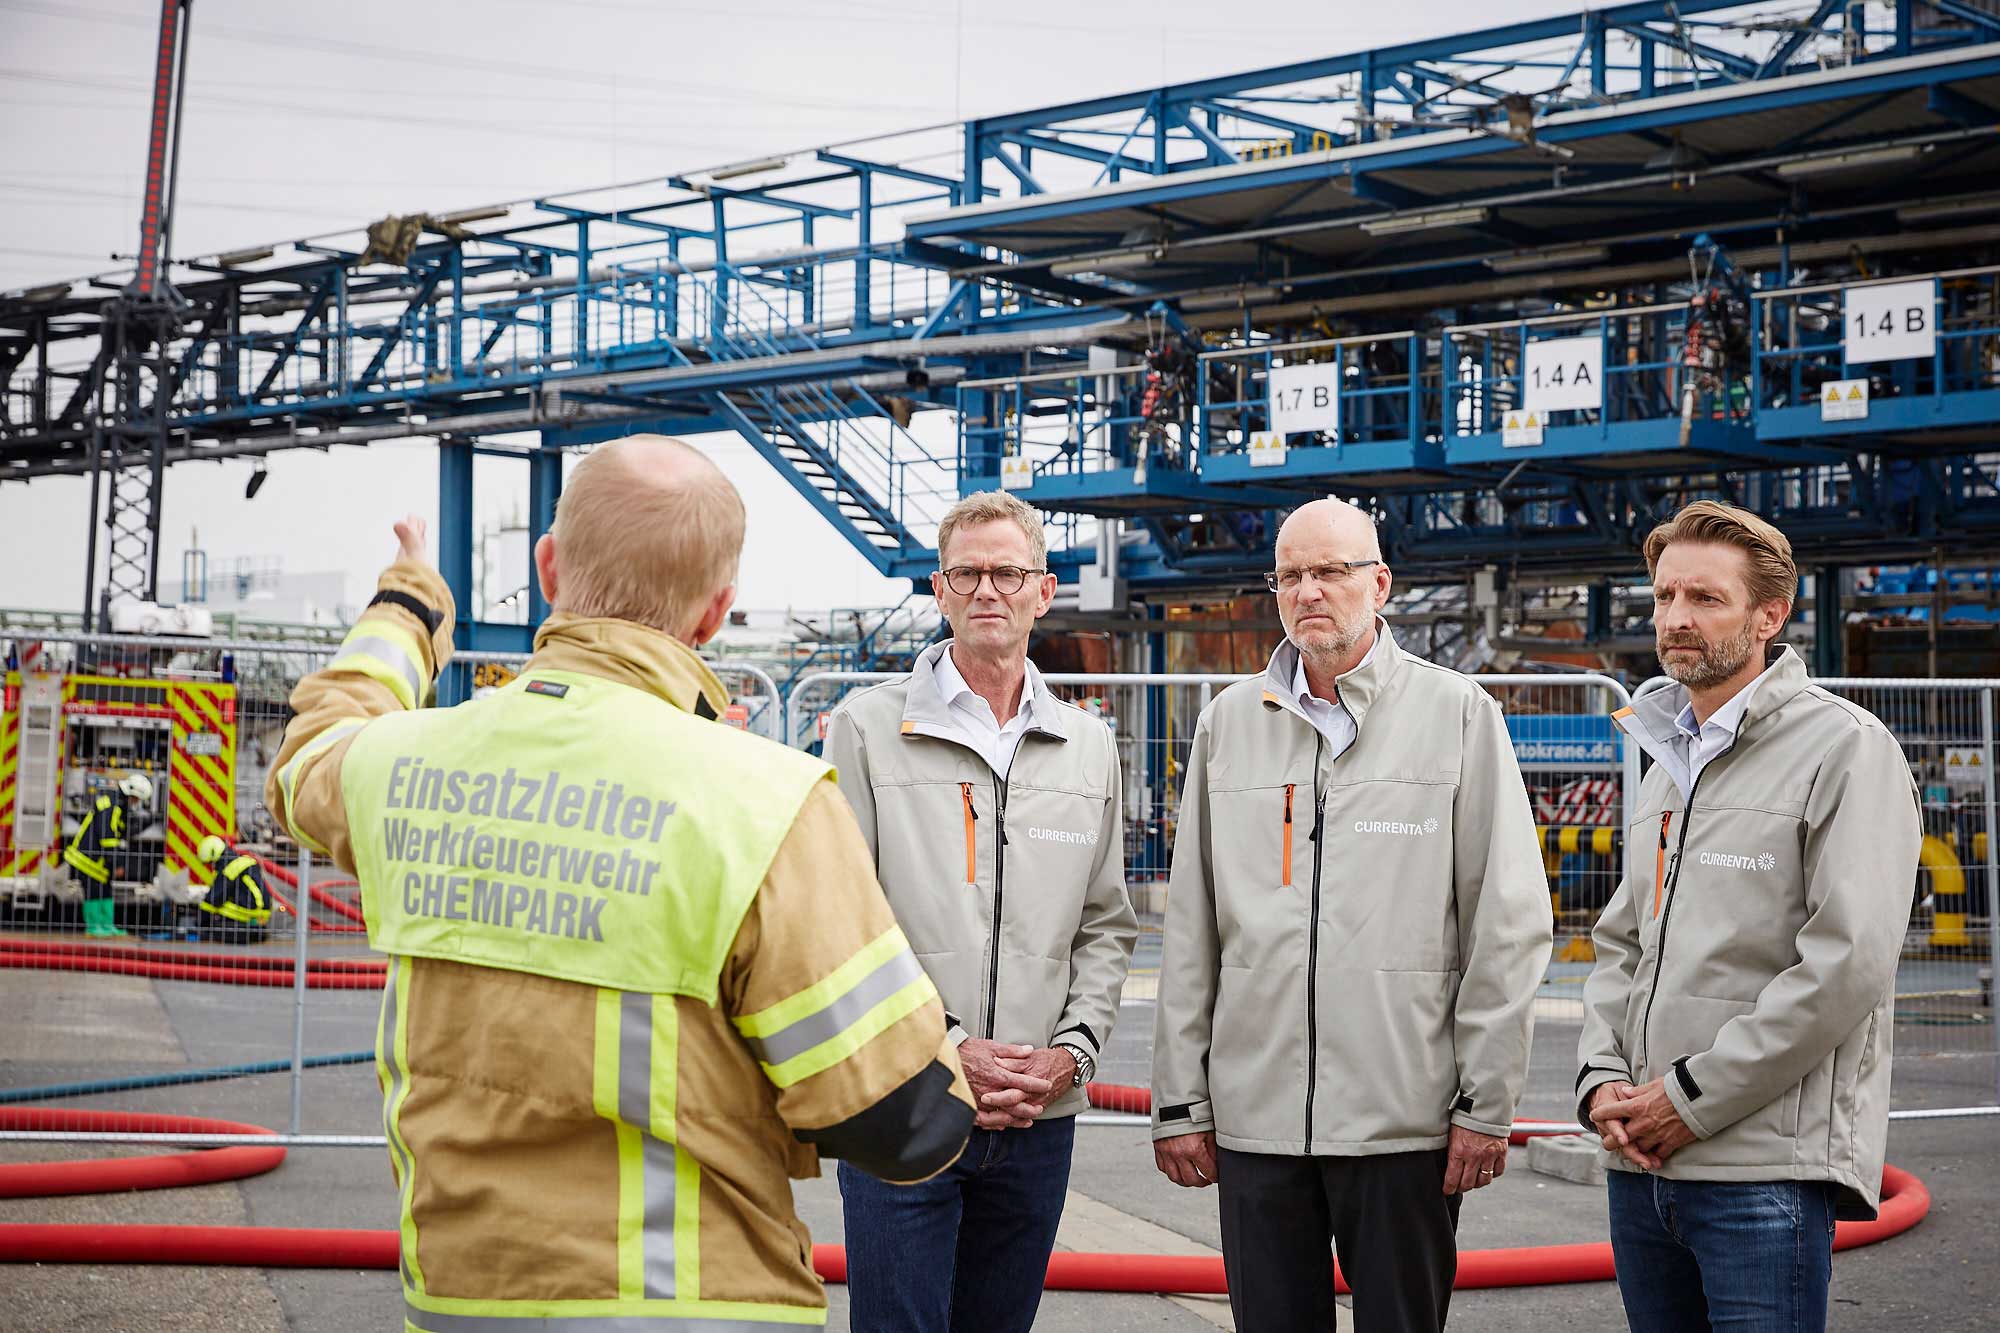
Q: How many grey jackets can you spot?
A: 3